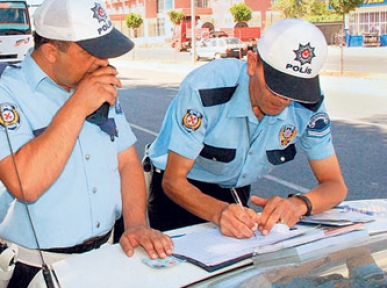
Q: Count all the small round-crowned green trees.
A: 3